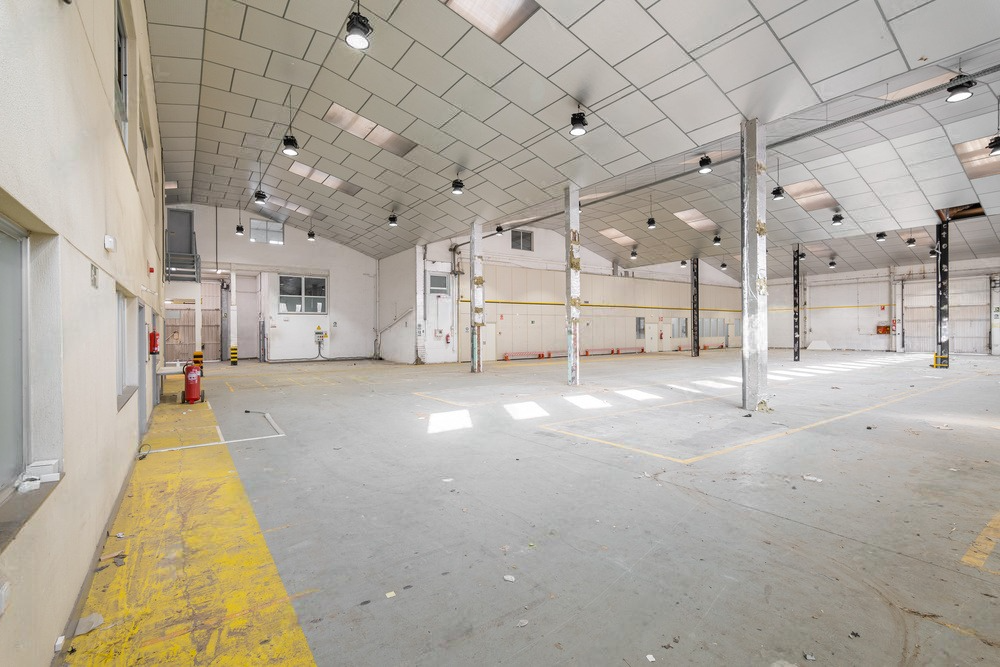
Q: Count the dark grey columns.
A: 3